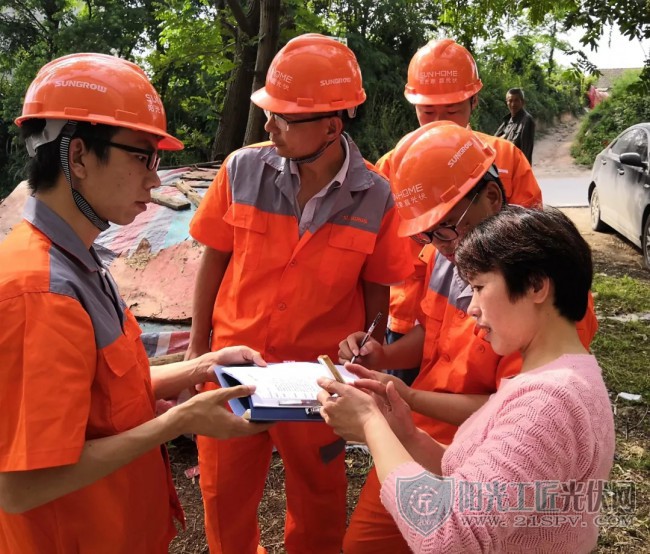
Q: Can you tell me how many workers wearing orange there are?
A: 4